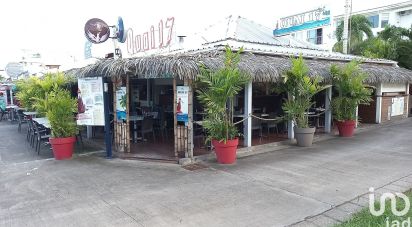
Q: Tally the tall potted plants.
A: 4